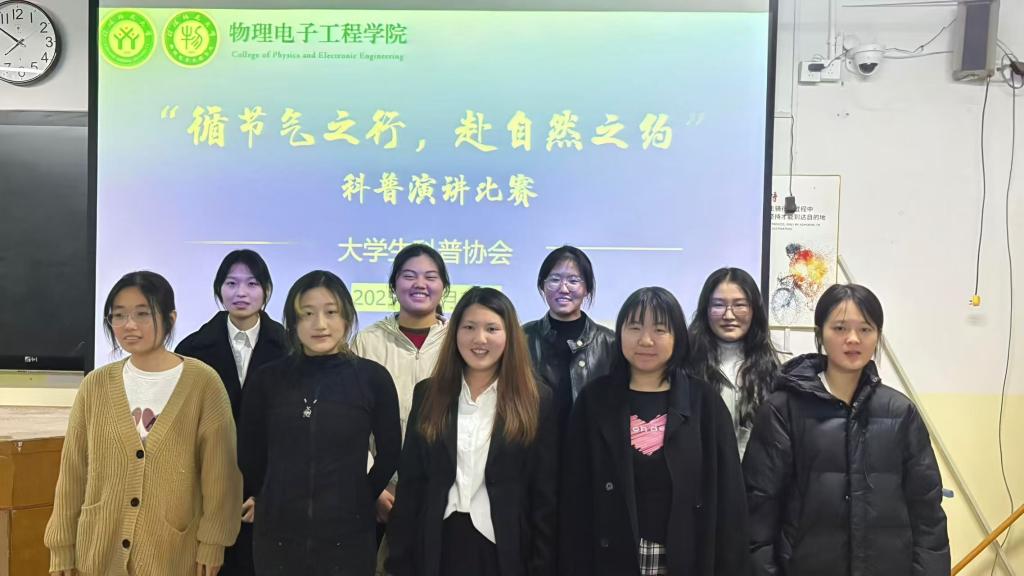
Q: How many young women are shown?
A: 9